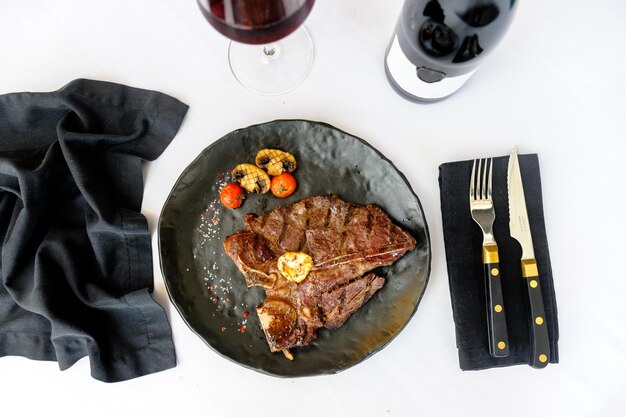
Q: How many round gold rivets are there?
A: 6